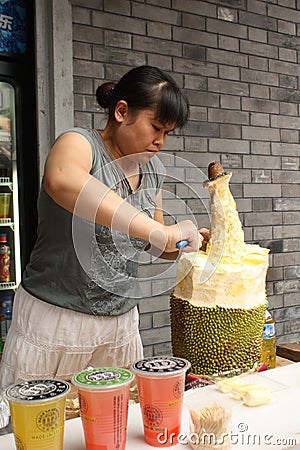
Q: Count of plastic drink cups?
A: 3